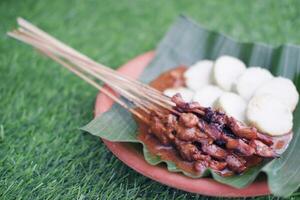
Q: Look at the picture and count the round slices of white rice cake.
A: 8